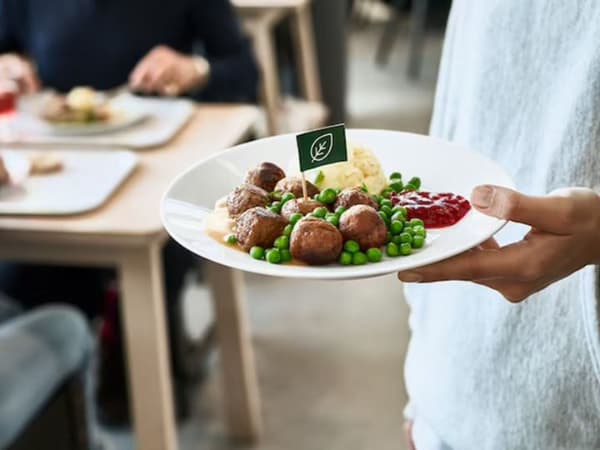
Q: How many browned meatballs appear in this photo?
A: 8